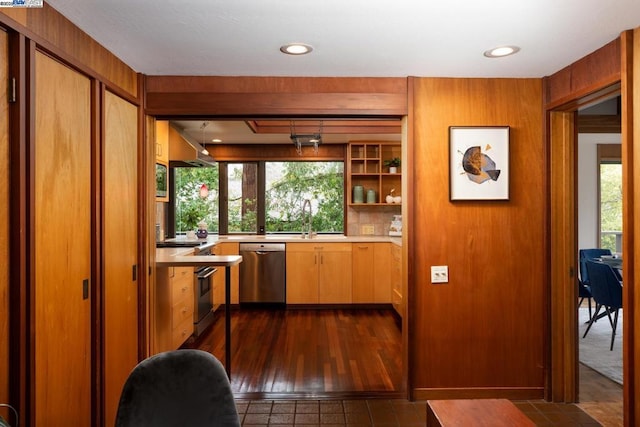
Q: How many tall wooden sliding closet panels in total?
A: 2